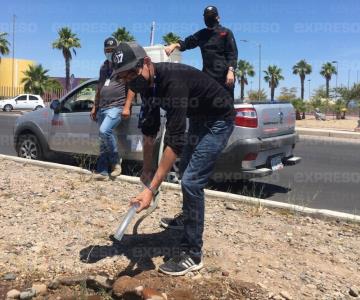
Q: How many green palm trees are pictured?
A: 9